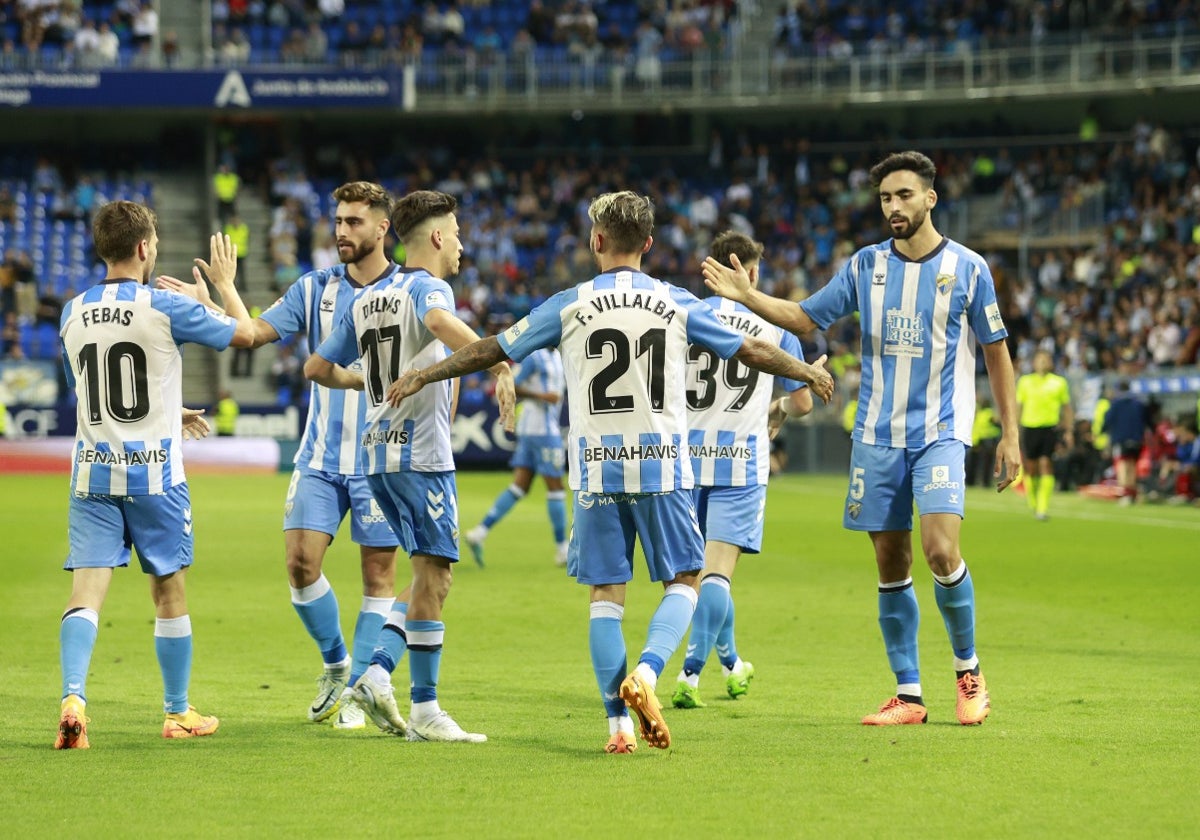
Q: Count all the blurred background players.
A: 1